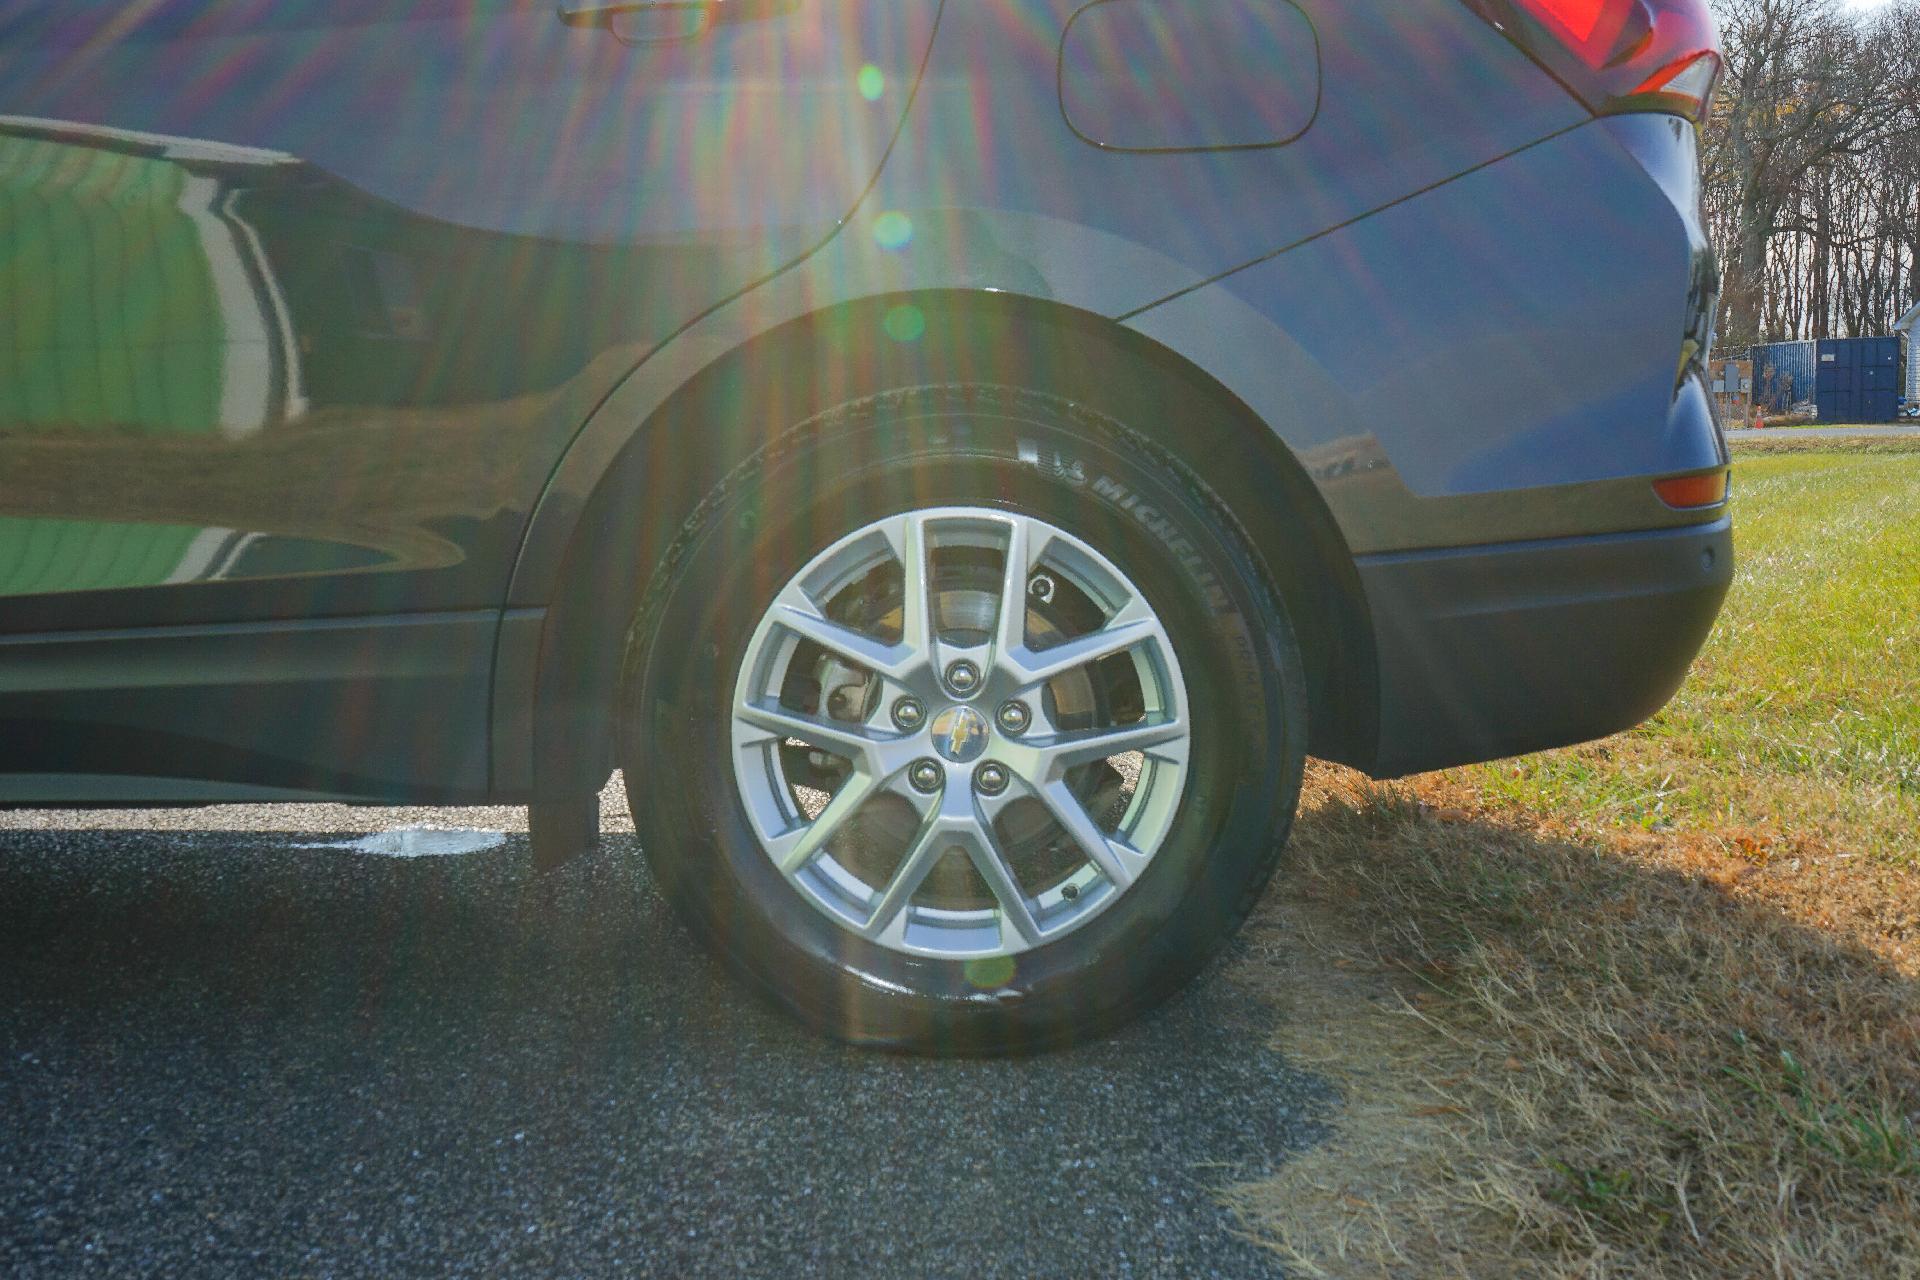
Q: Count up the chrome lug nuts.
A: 5